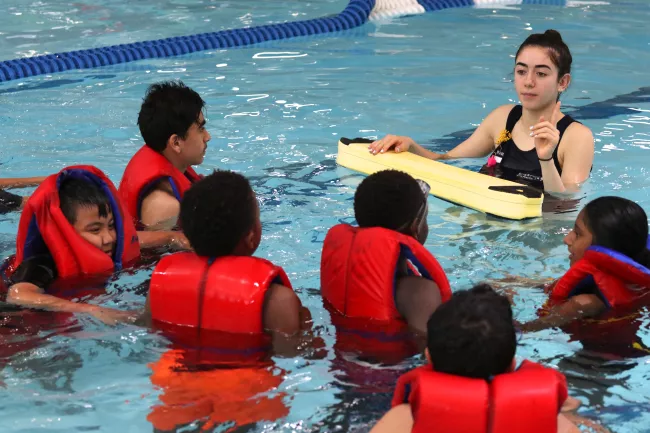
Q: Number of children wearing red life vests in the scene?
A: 6